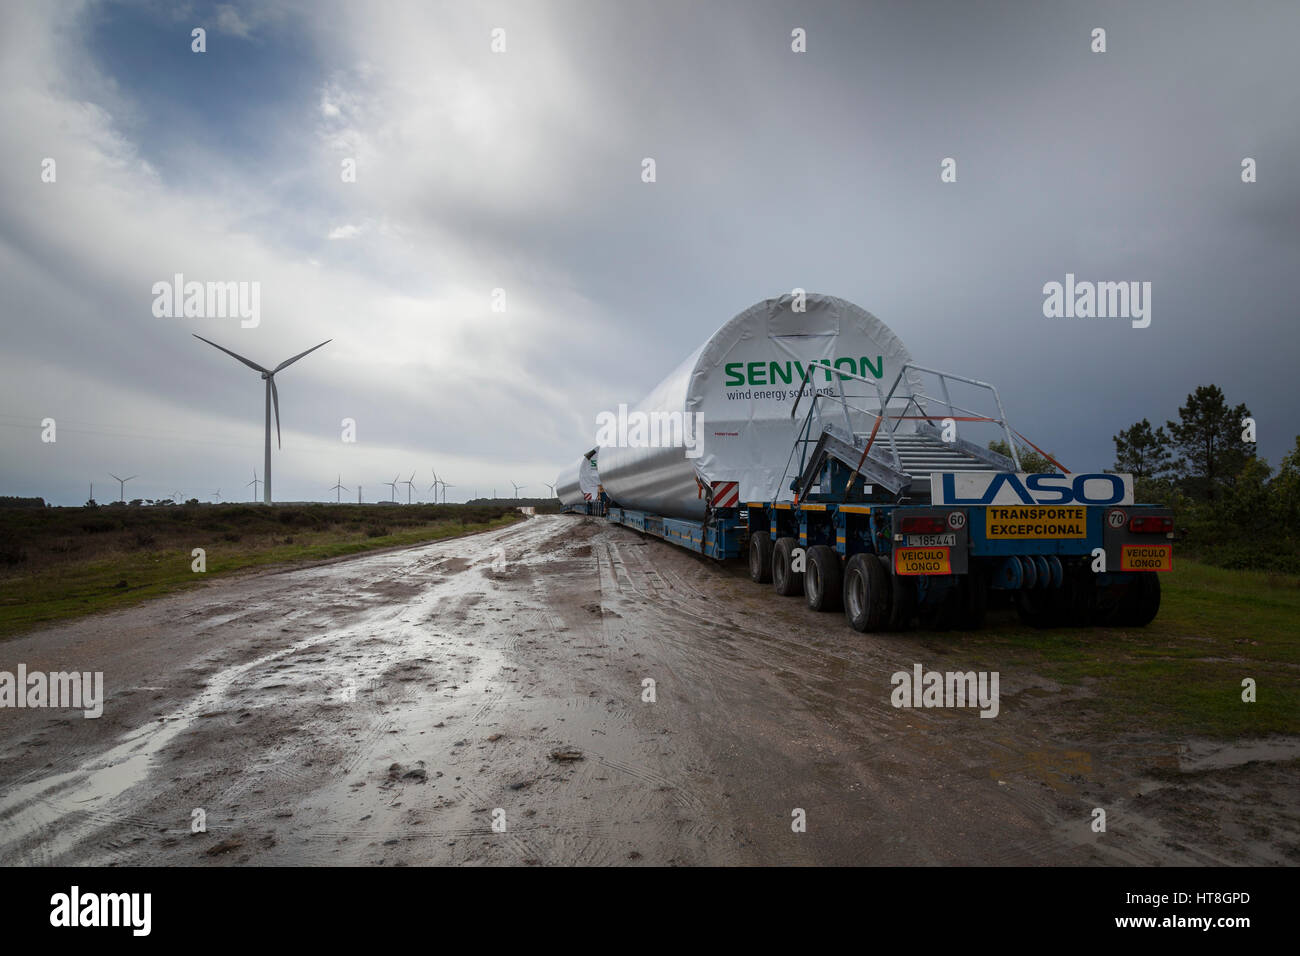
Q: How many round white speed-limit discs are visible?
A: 2